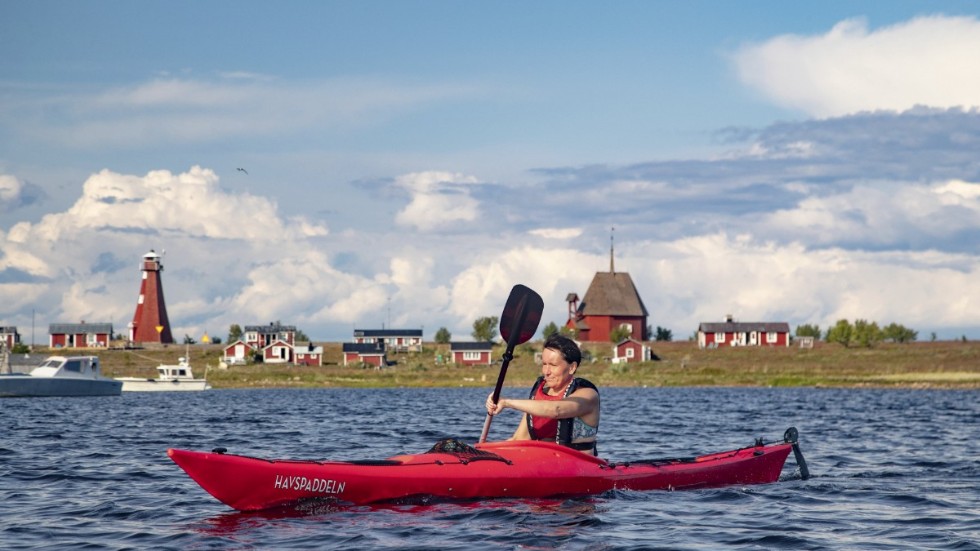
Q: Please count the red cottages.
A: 11